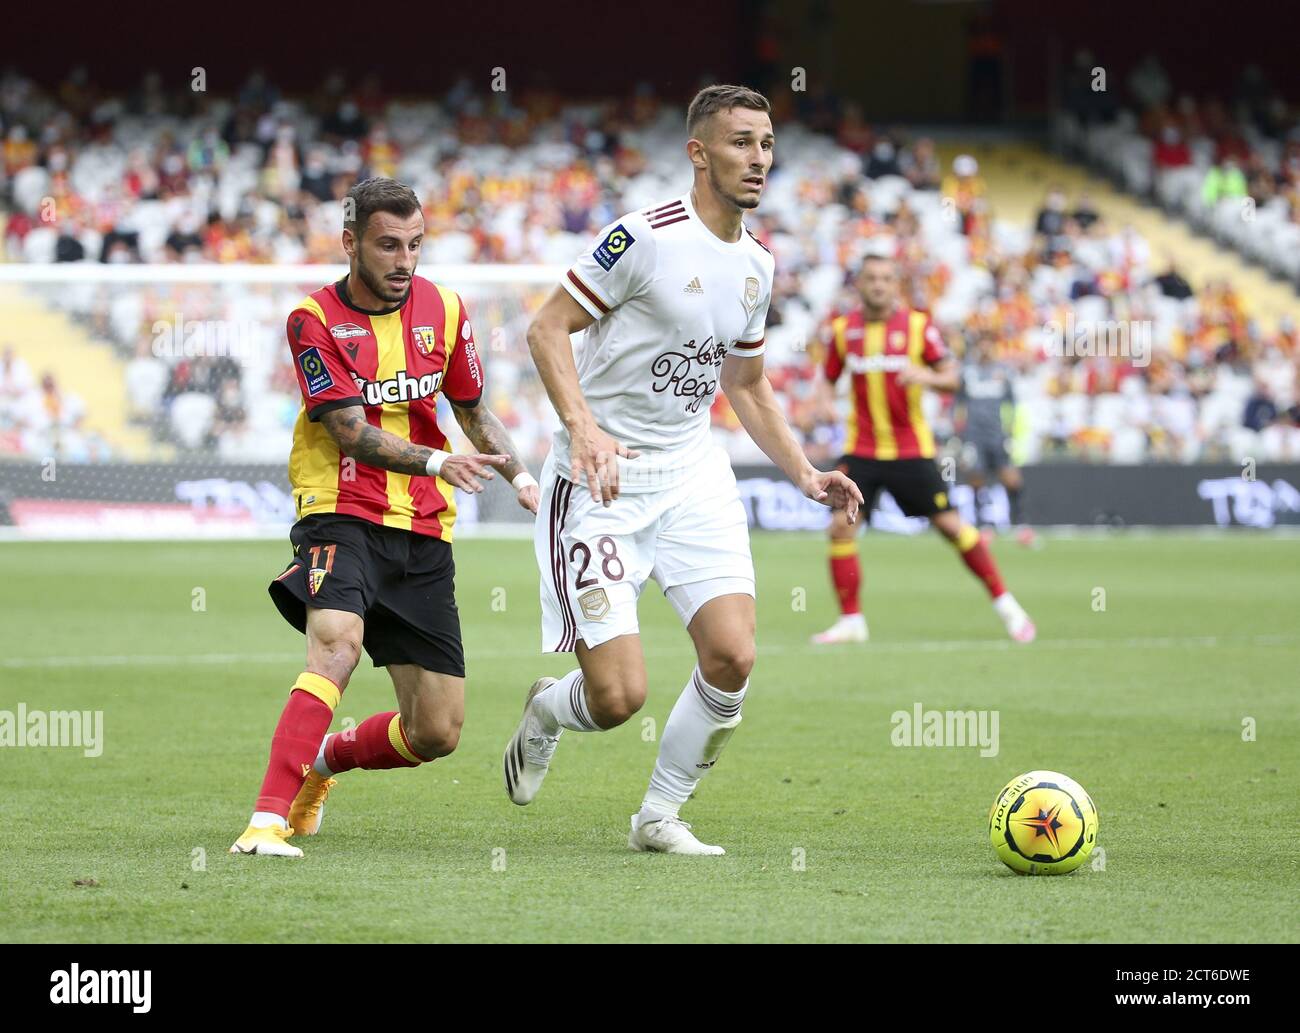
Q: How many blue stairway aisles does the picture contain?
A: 0